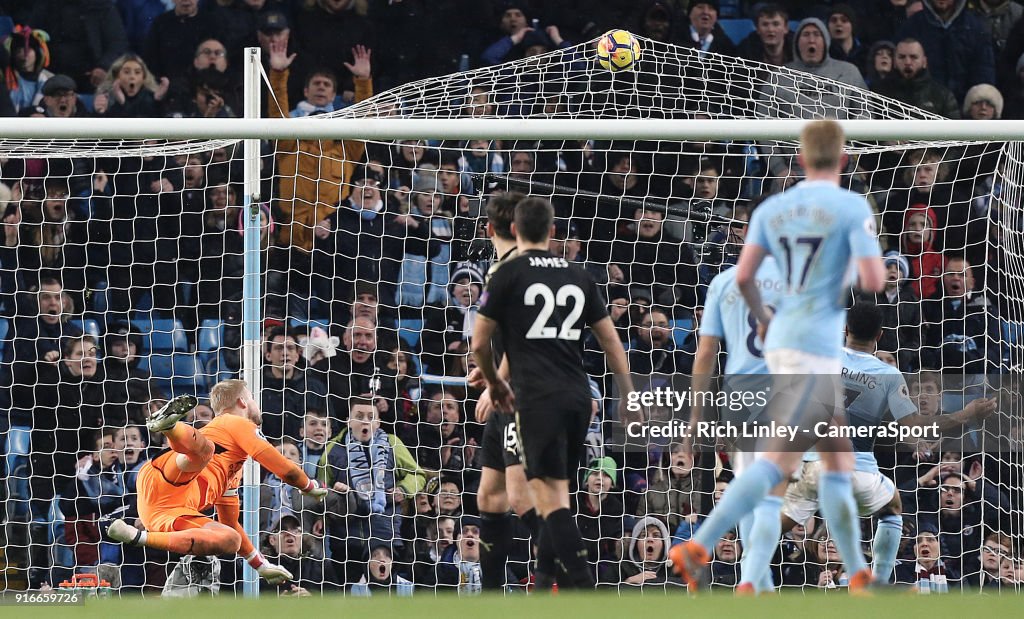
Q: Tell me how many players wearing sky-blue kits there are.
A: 3